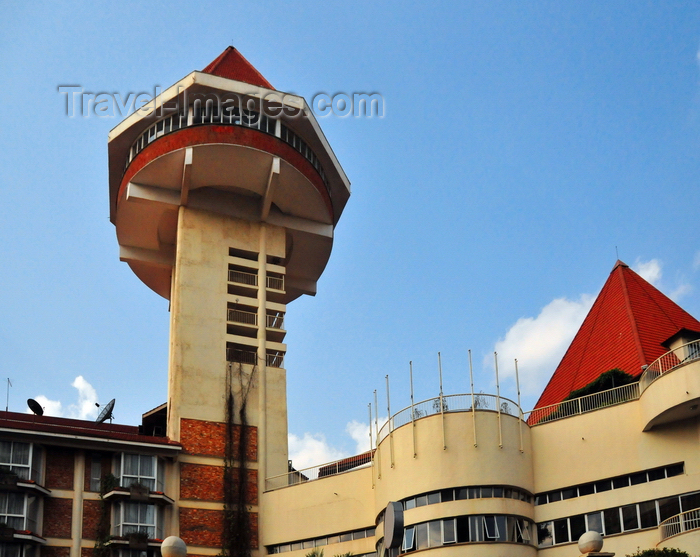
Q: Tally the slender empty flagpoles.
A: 8